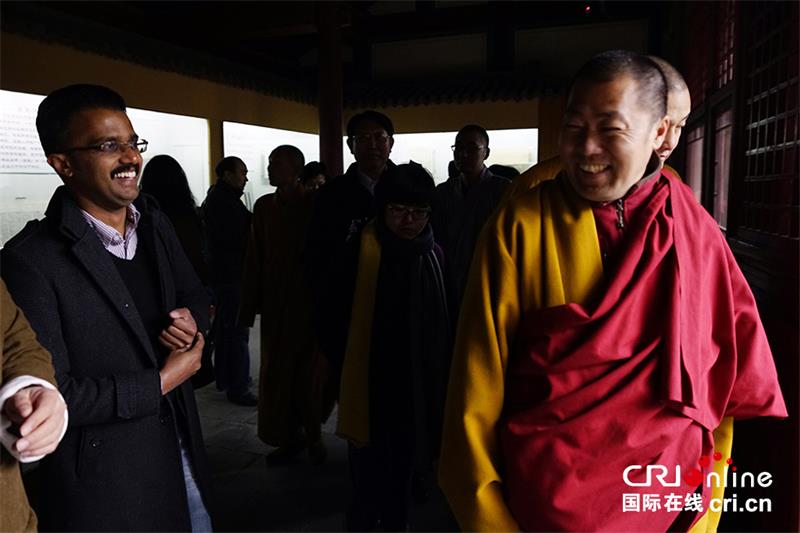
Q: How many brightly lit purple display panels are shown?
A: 0